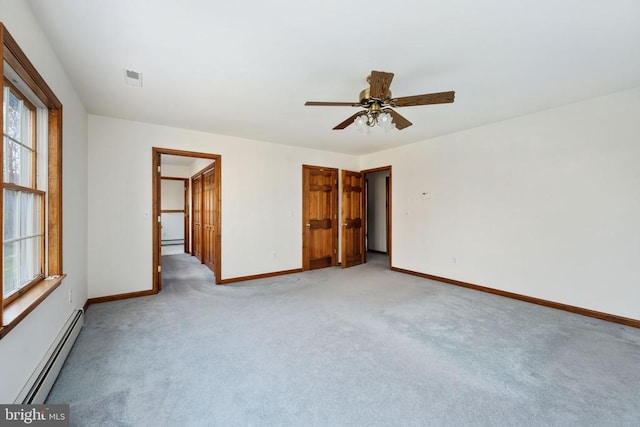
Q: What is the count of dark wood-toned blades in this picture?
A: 5